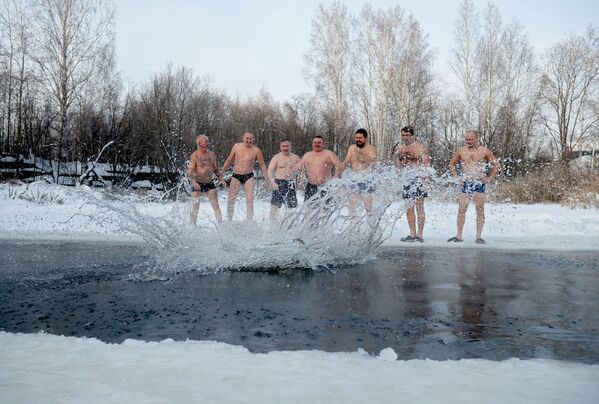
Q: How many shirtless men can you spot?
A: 7